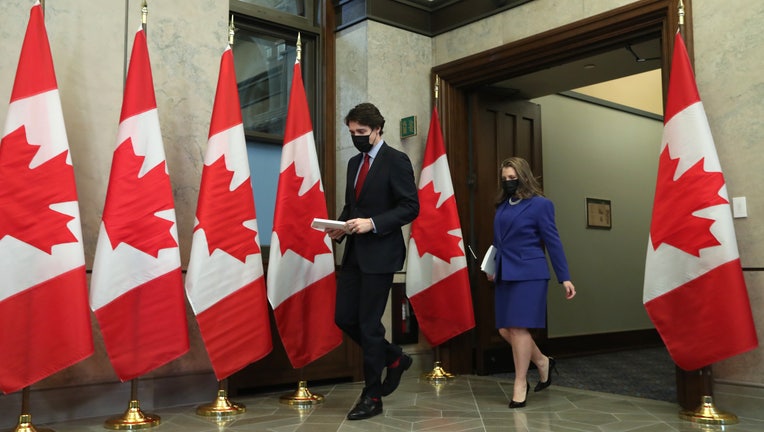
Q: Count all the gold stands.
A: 6